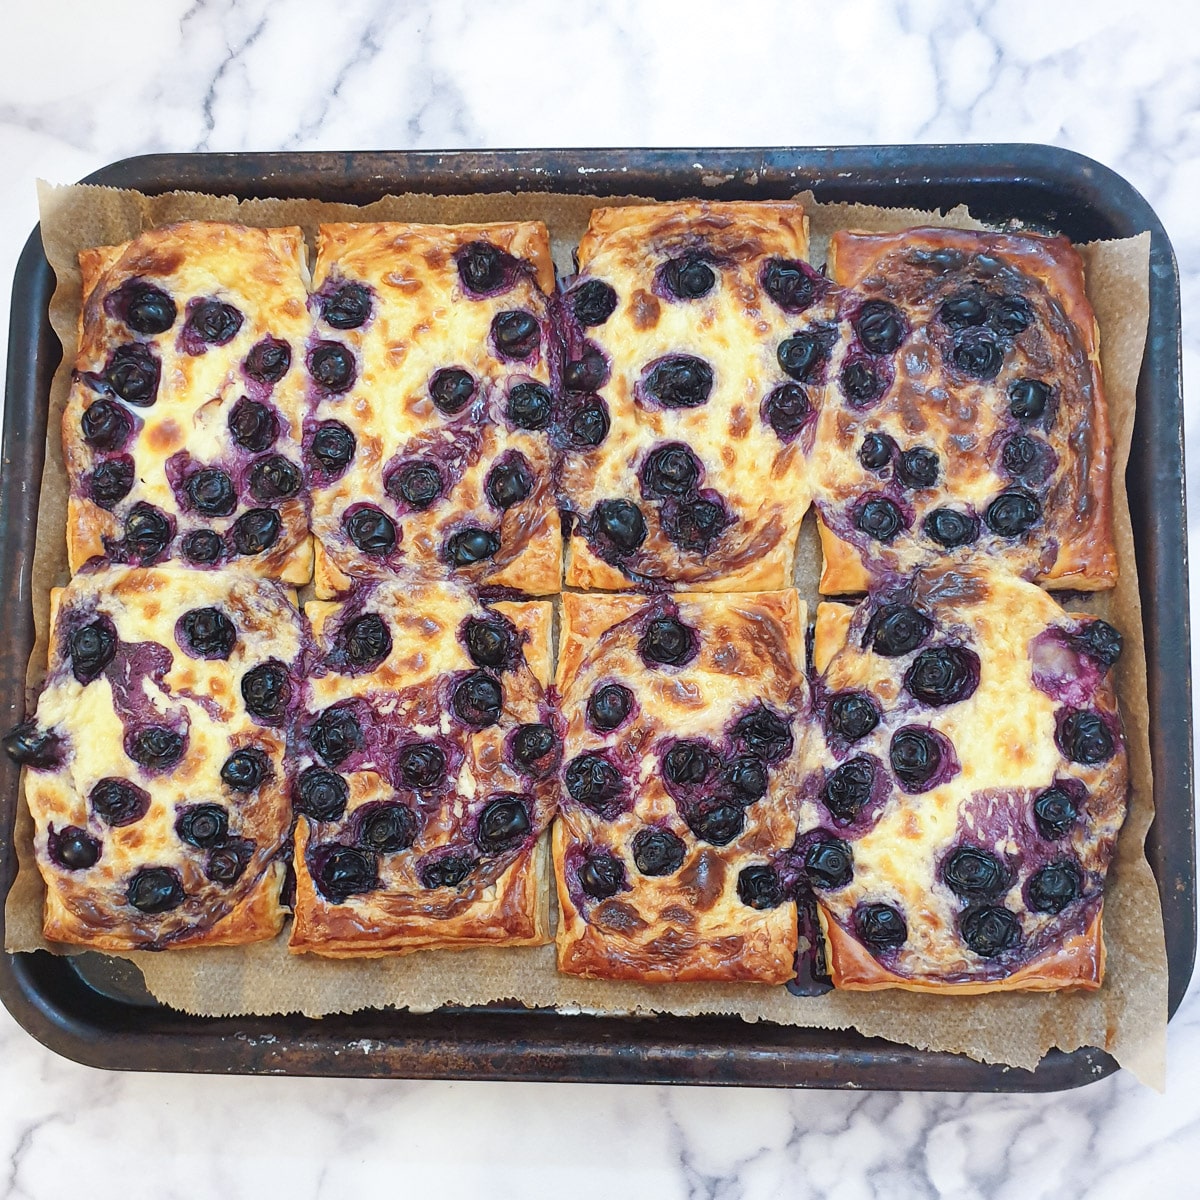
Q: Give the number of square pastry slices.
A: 8